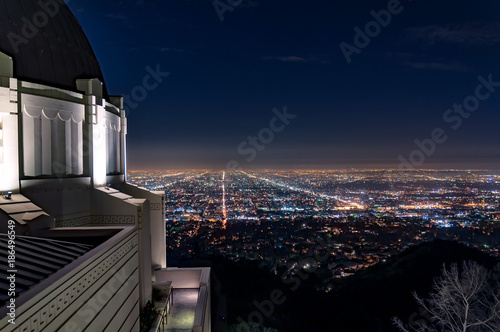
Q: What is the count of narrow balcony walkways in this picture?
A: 1